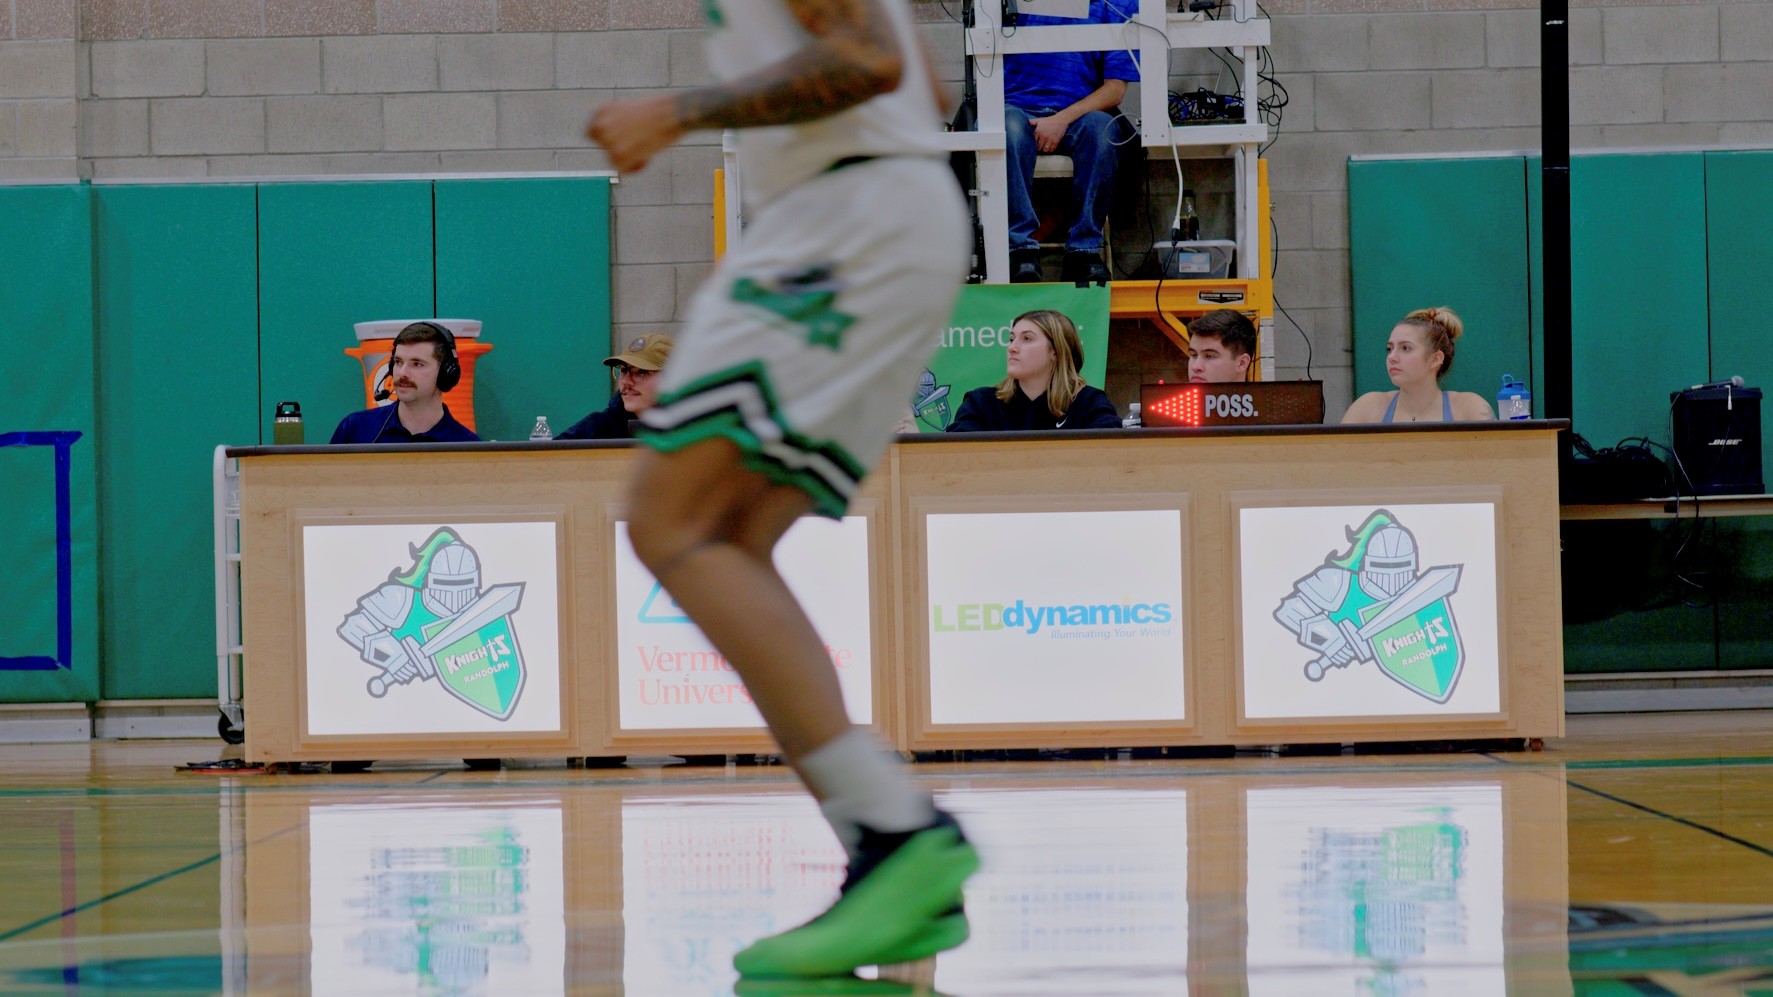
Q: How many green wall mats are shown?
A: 7